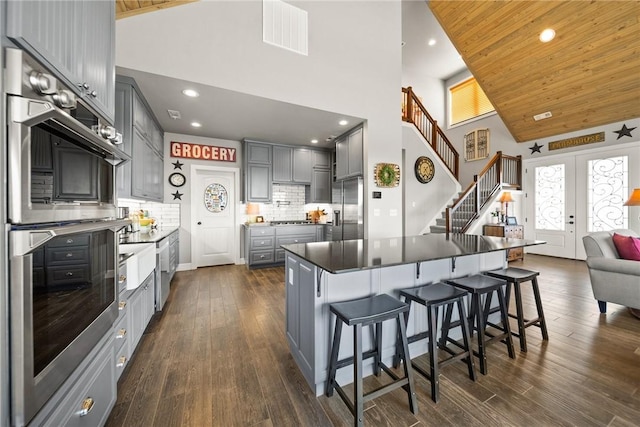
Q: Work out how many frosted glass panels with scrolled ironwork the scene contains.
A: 2